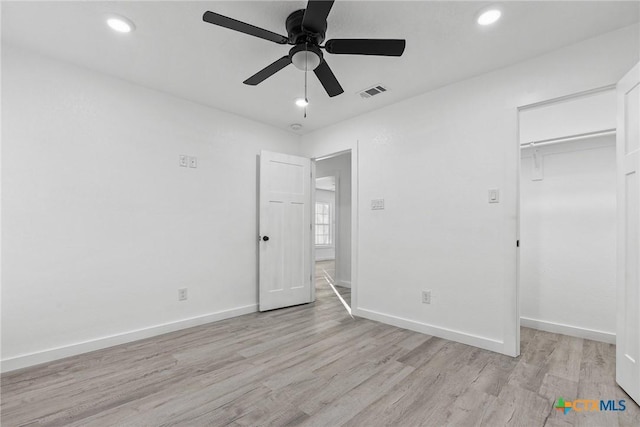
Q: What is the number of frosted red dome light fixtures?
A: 0